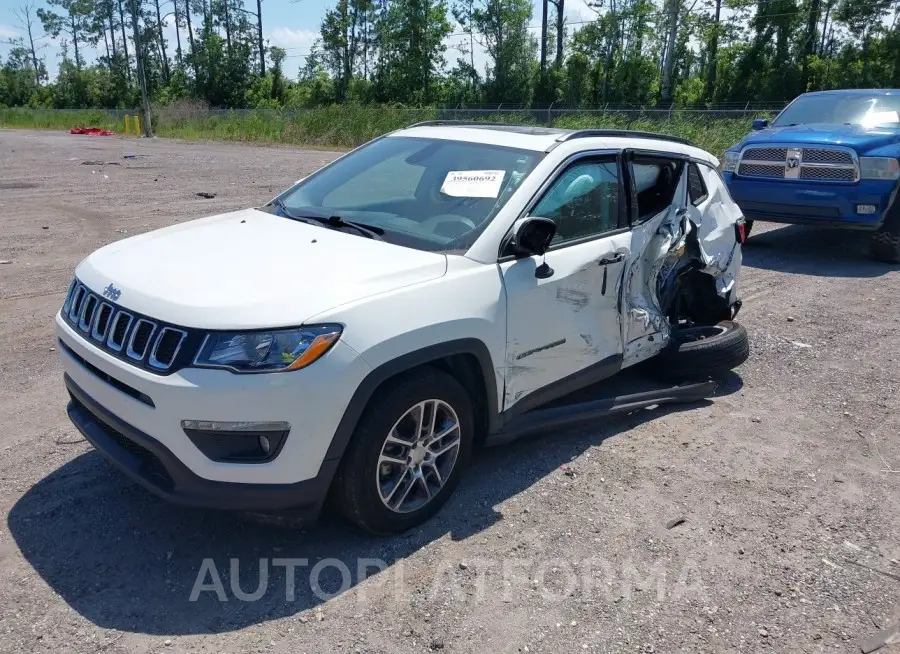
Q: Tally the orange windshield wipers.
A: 0